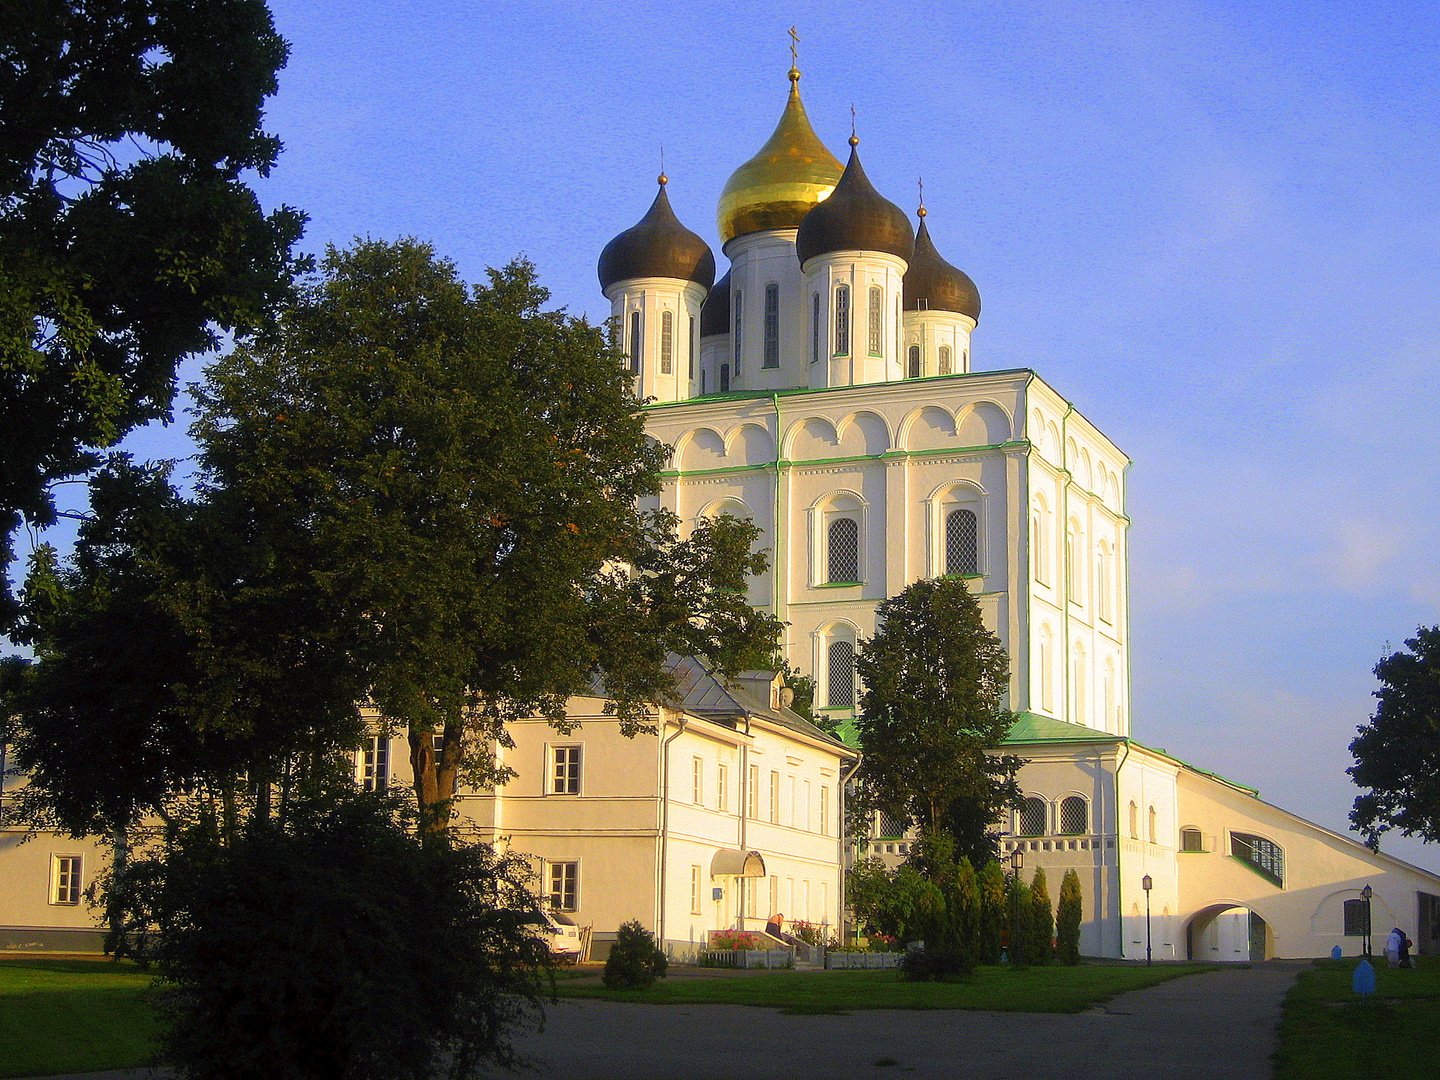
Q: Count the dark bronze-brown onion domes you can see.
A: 4